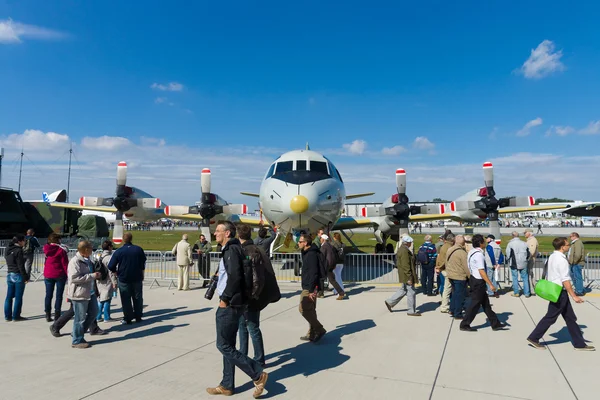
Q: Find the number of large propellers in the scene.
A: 4